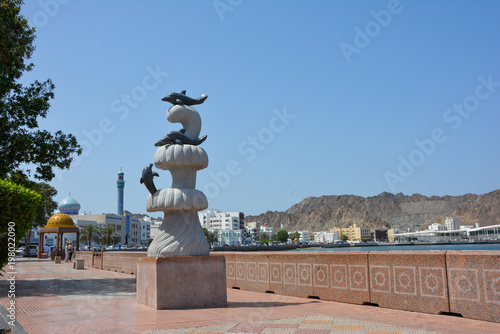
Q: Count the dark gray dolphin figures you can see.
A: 3